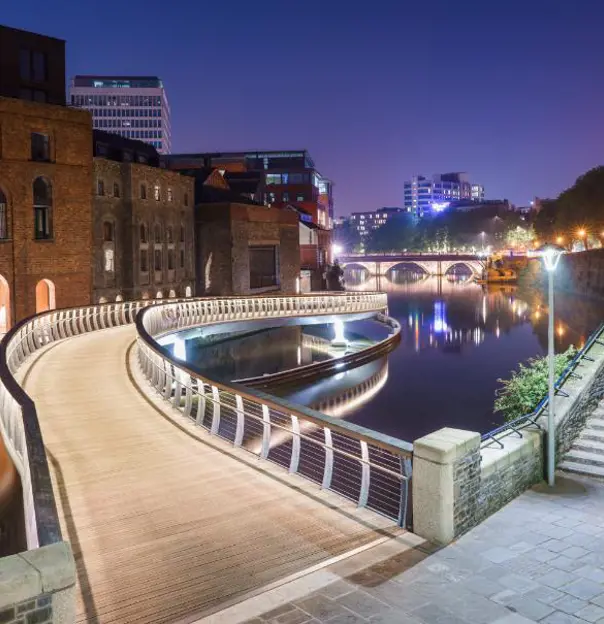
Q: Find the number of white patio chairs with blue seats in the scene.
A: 0